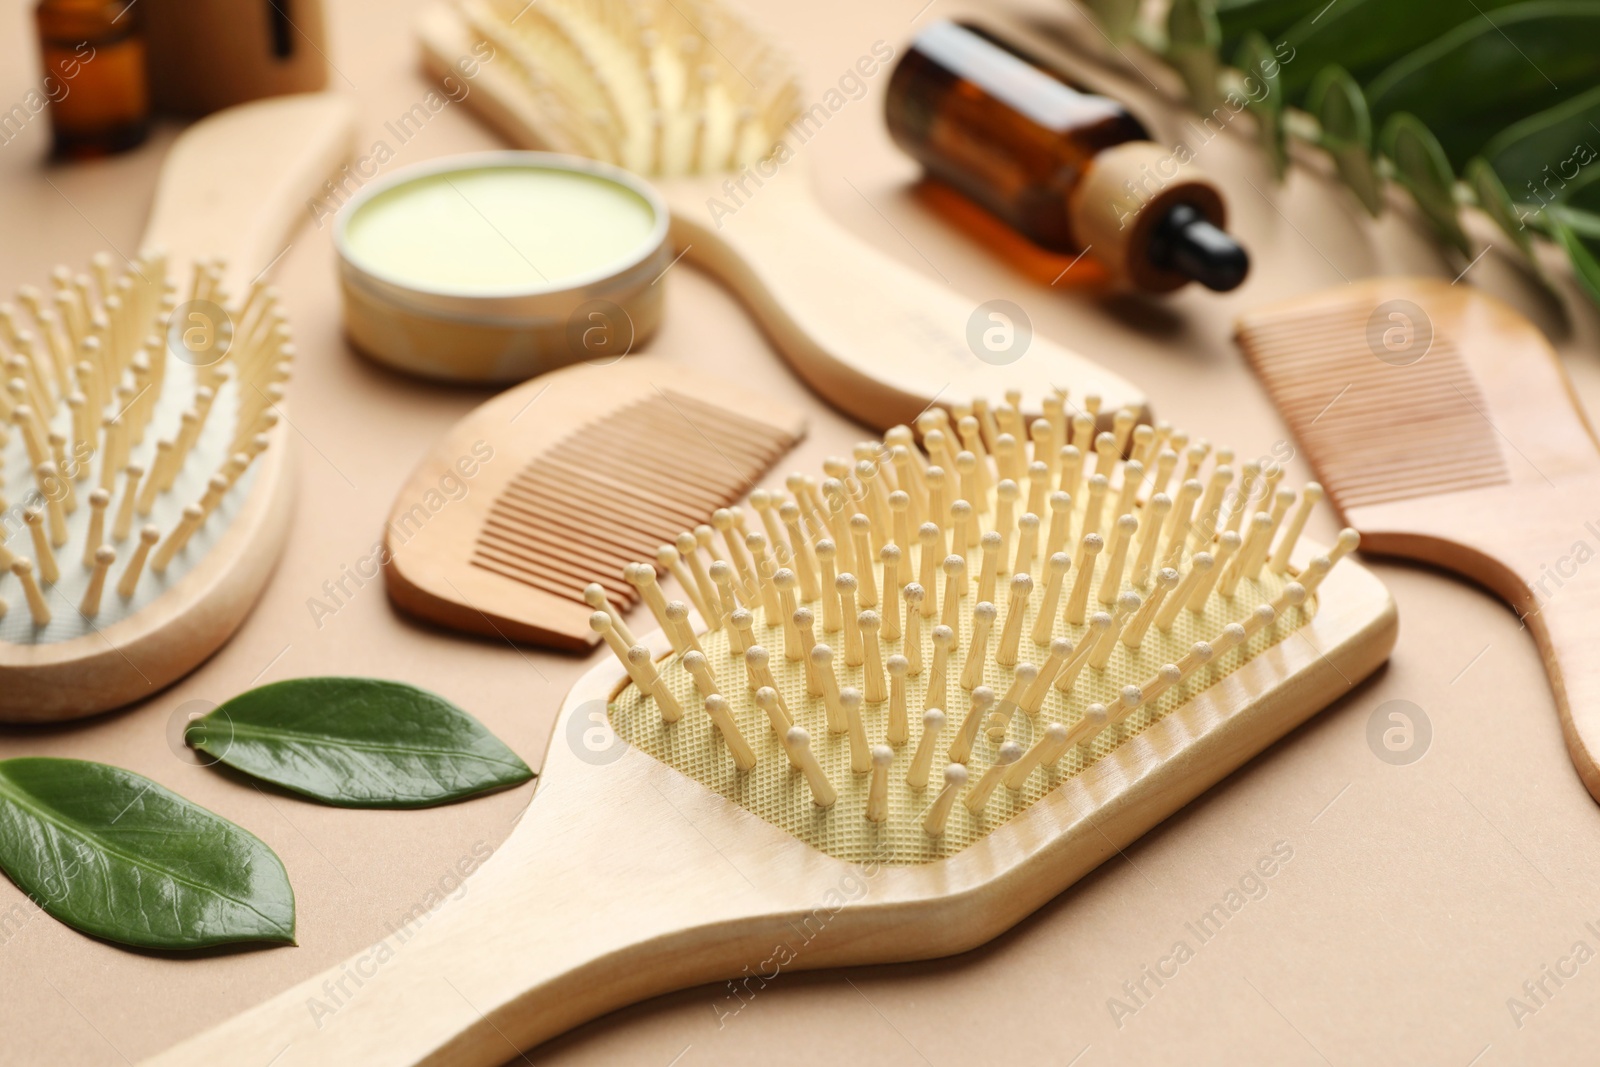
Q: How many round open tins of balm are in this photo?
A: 1